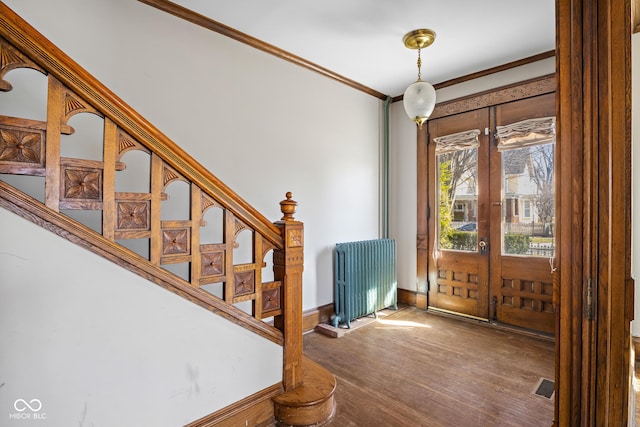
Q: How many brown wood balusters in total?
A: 6